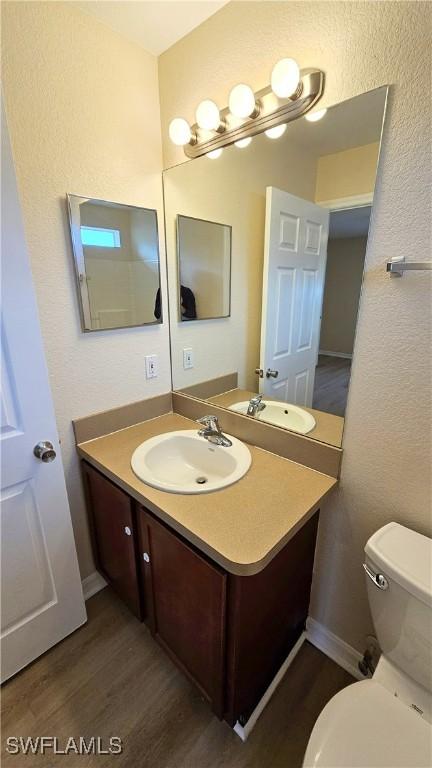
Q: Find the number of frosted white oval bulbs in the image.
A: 4